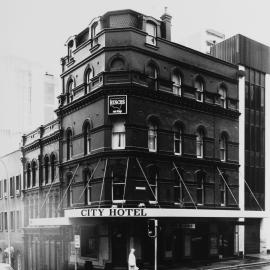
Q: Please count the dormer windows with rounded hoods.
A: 3